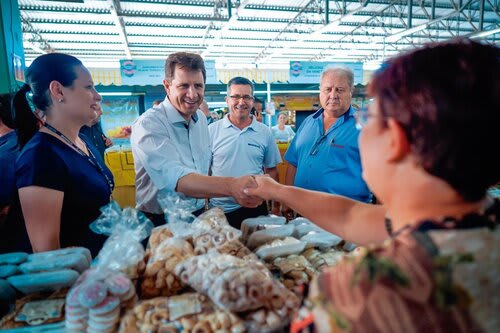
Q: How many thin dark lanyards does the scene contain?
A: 1